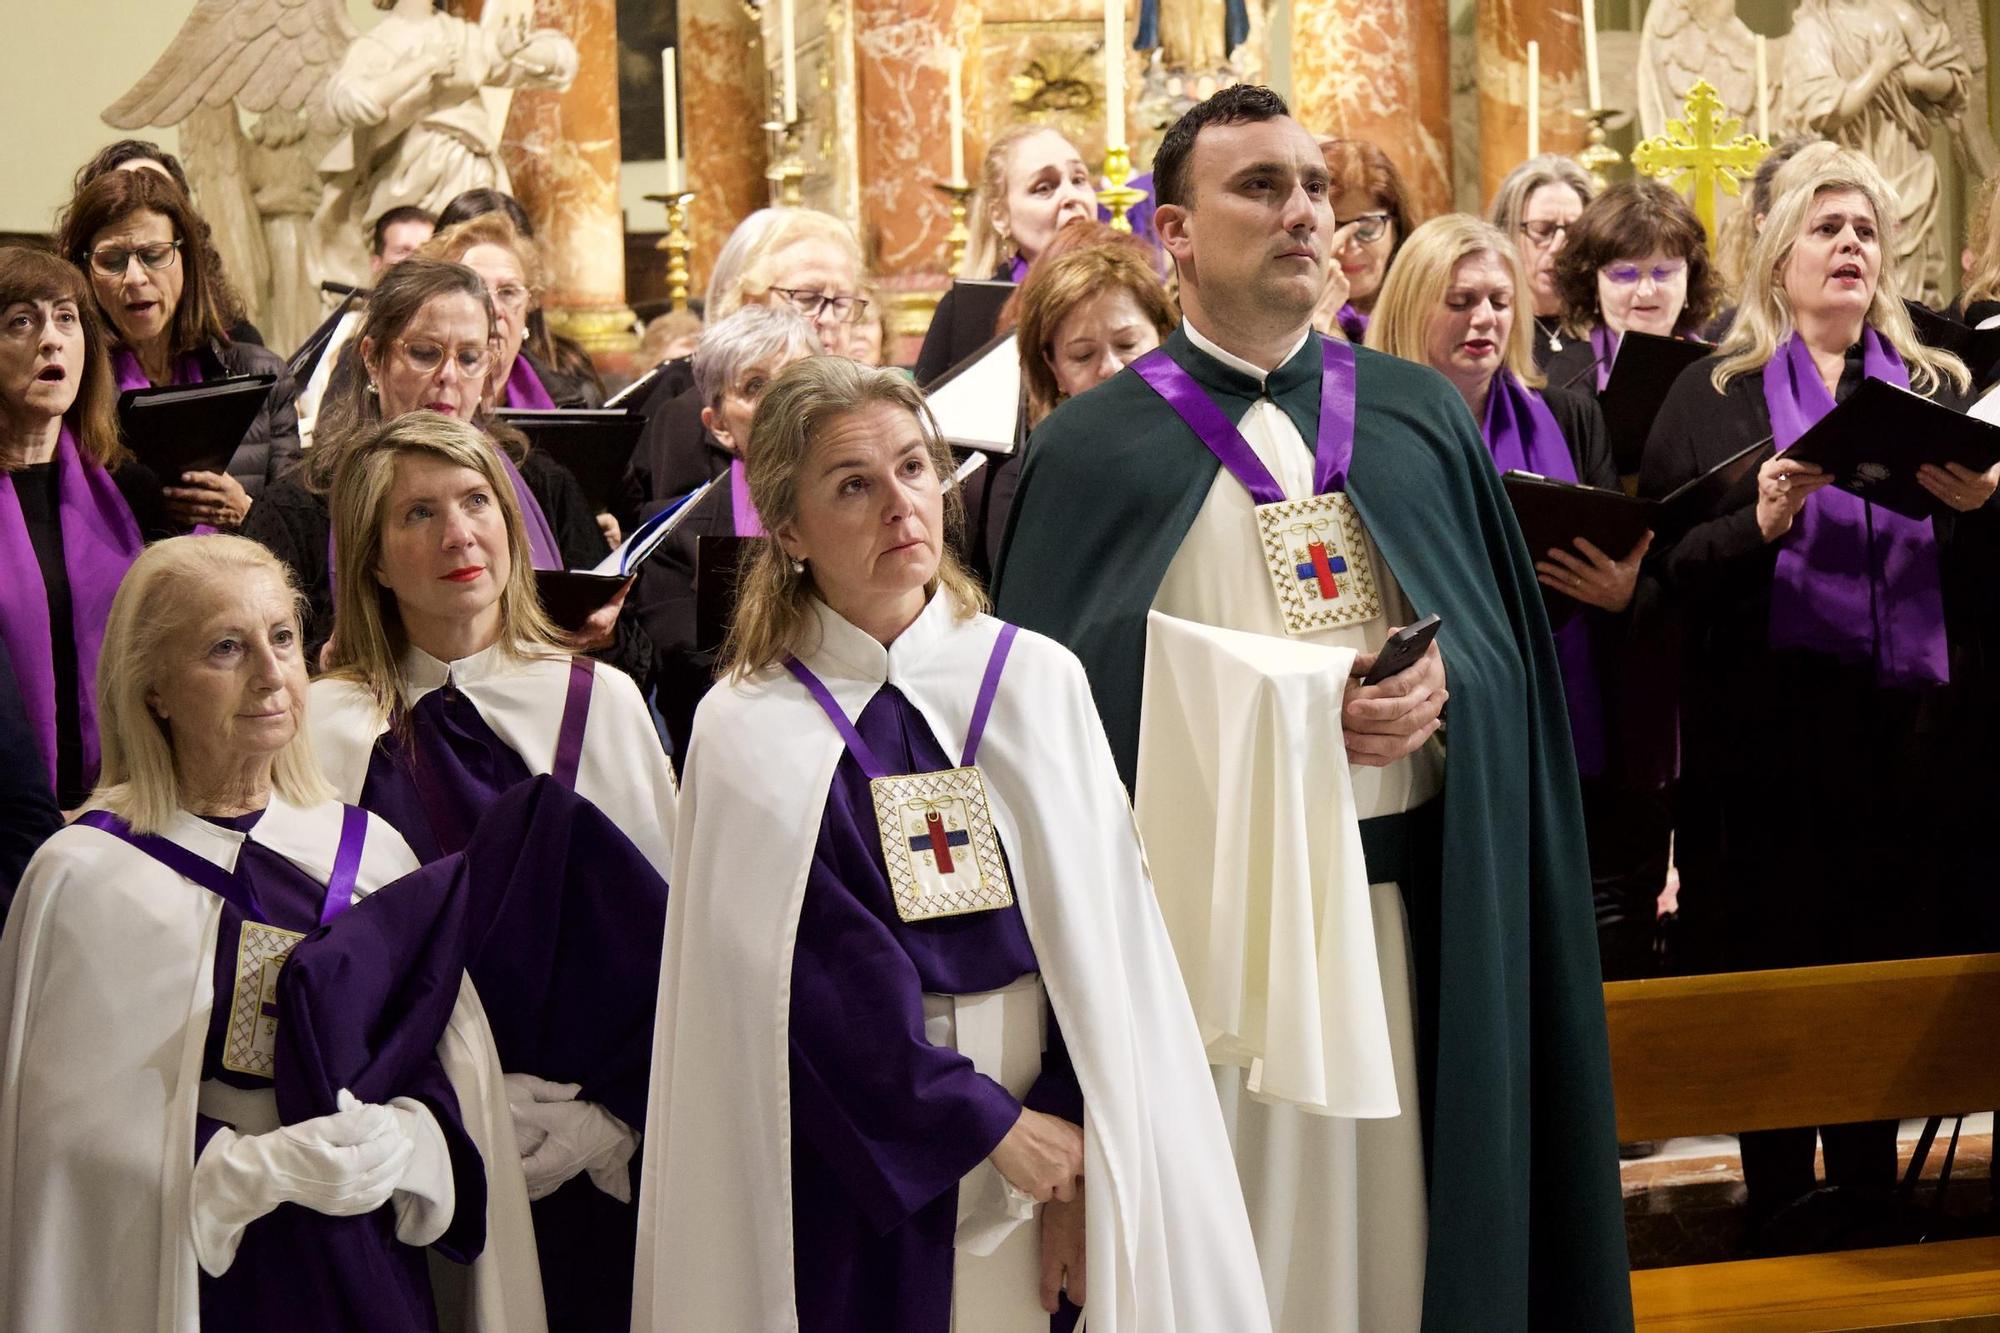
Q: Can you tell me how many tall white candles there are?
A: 7